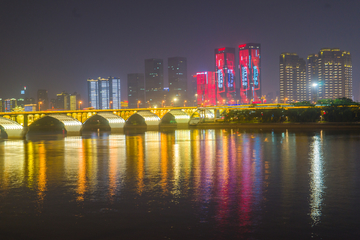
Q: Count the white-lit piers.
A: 5